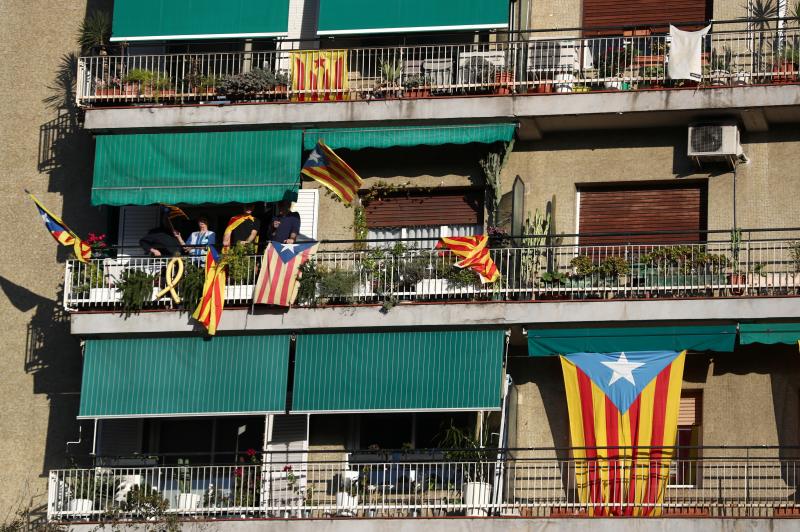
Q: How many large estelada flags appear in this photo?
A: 1